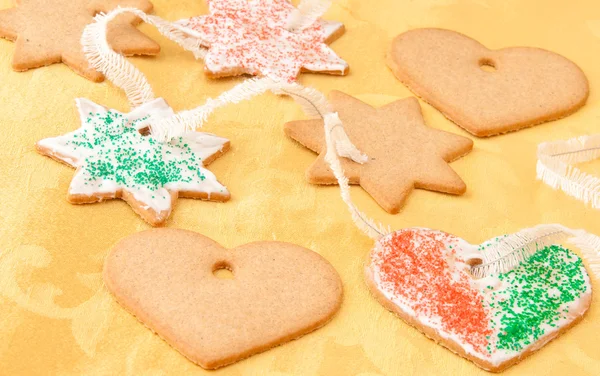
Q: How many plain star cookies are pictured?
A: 2